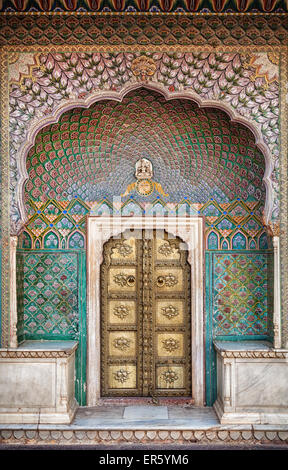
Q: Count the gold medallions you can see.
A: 10